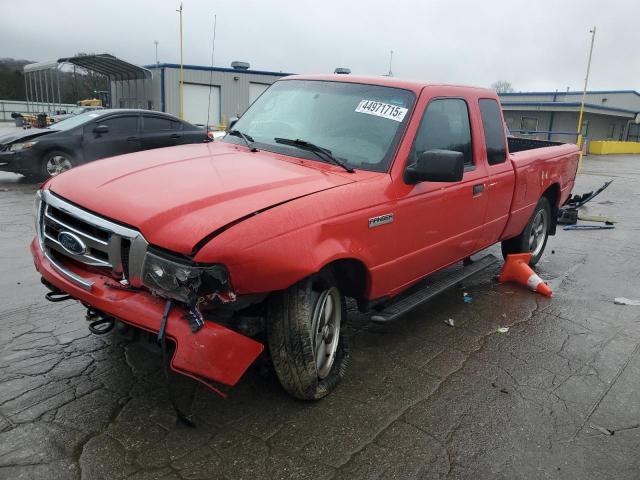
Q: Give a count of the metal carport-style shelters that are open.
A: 1